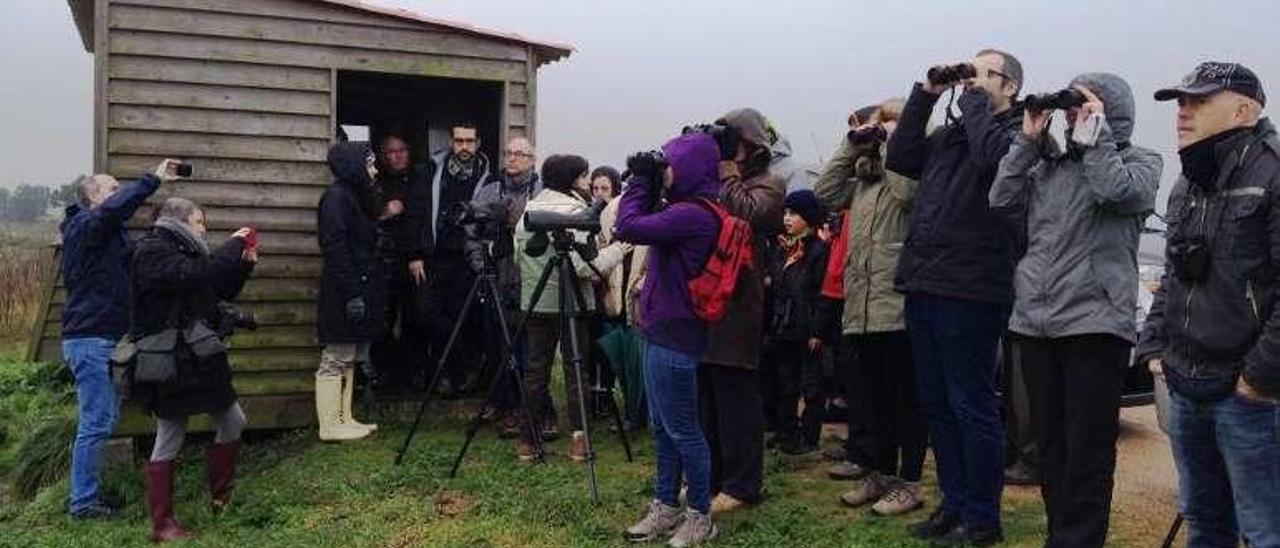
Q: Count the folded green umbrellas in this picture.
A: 1